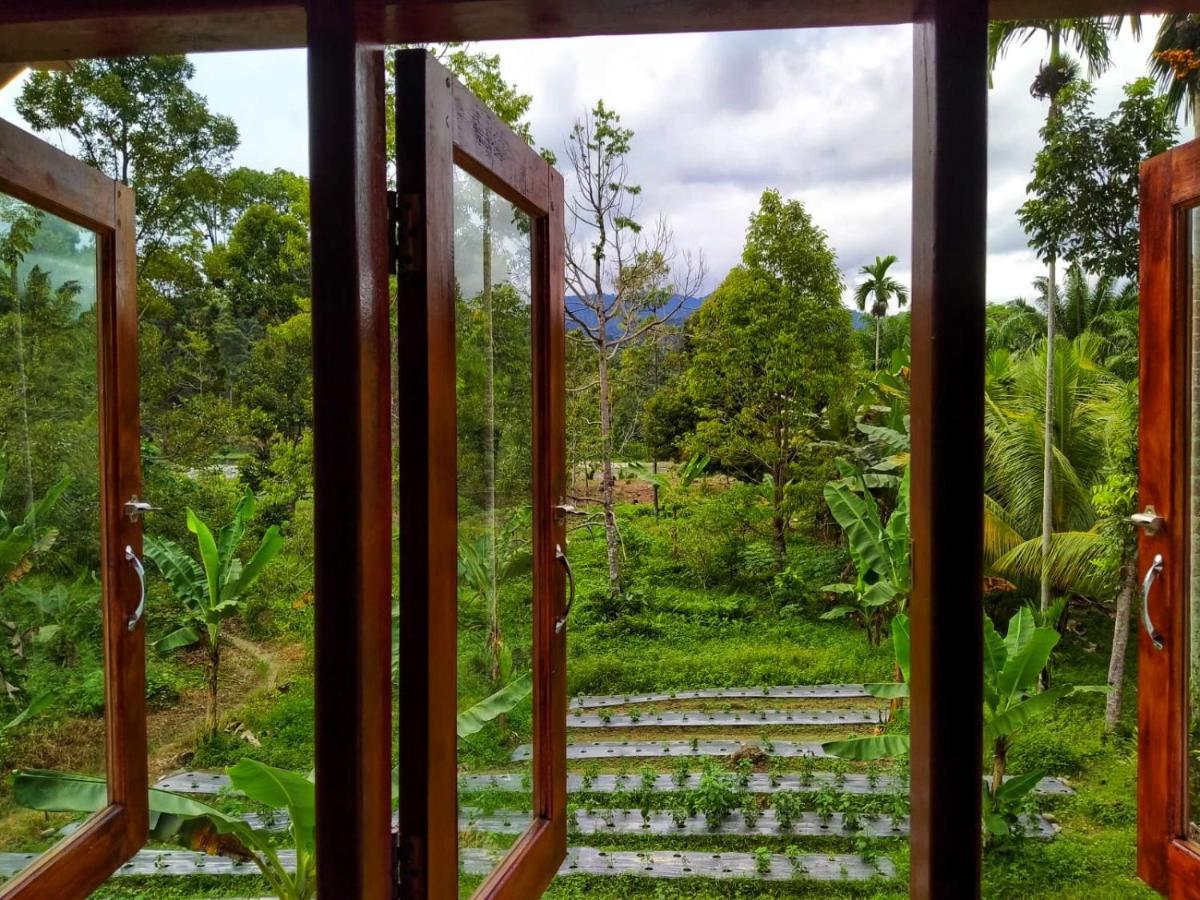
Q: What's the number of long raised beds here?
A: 6